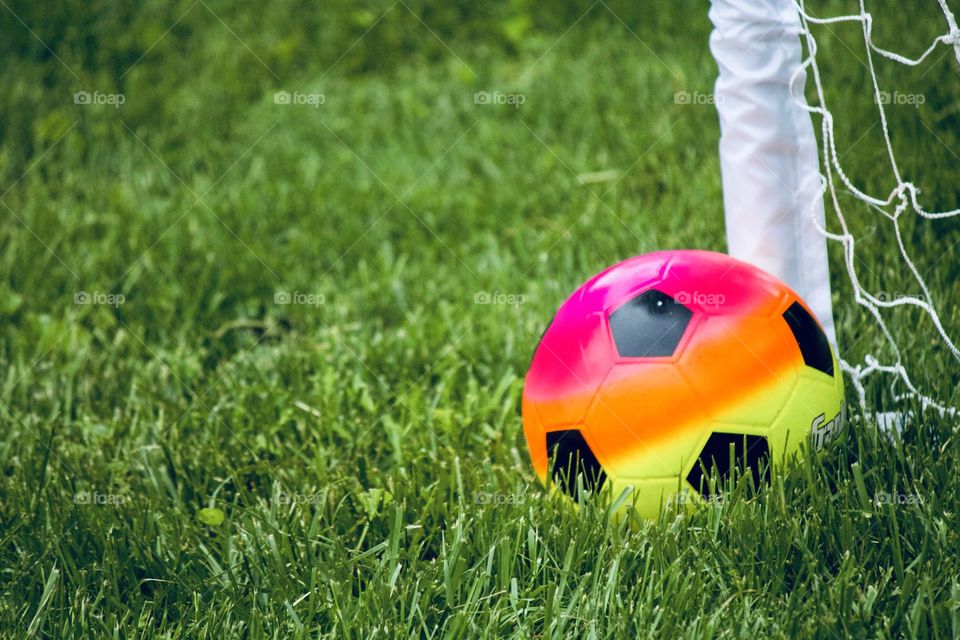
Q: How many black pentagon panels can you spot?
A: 4